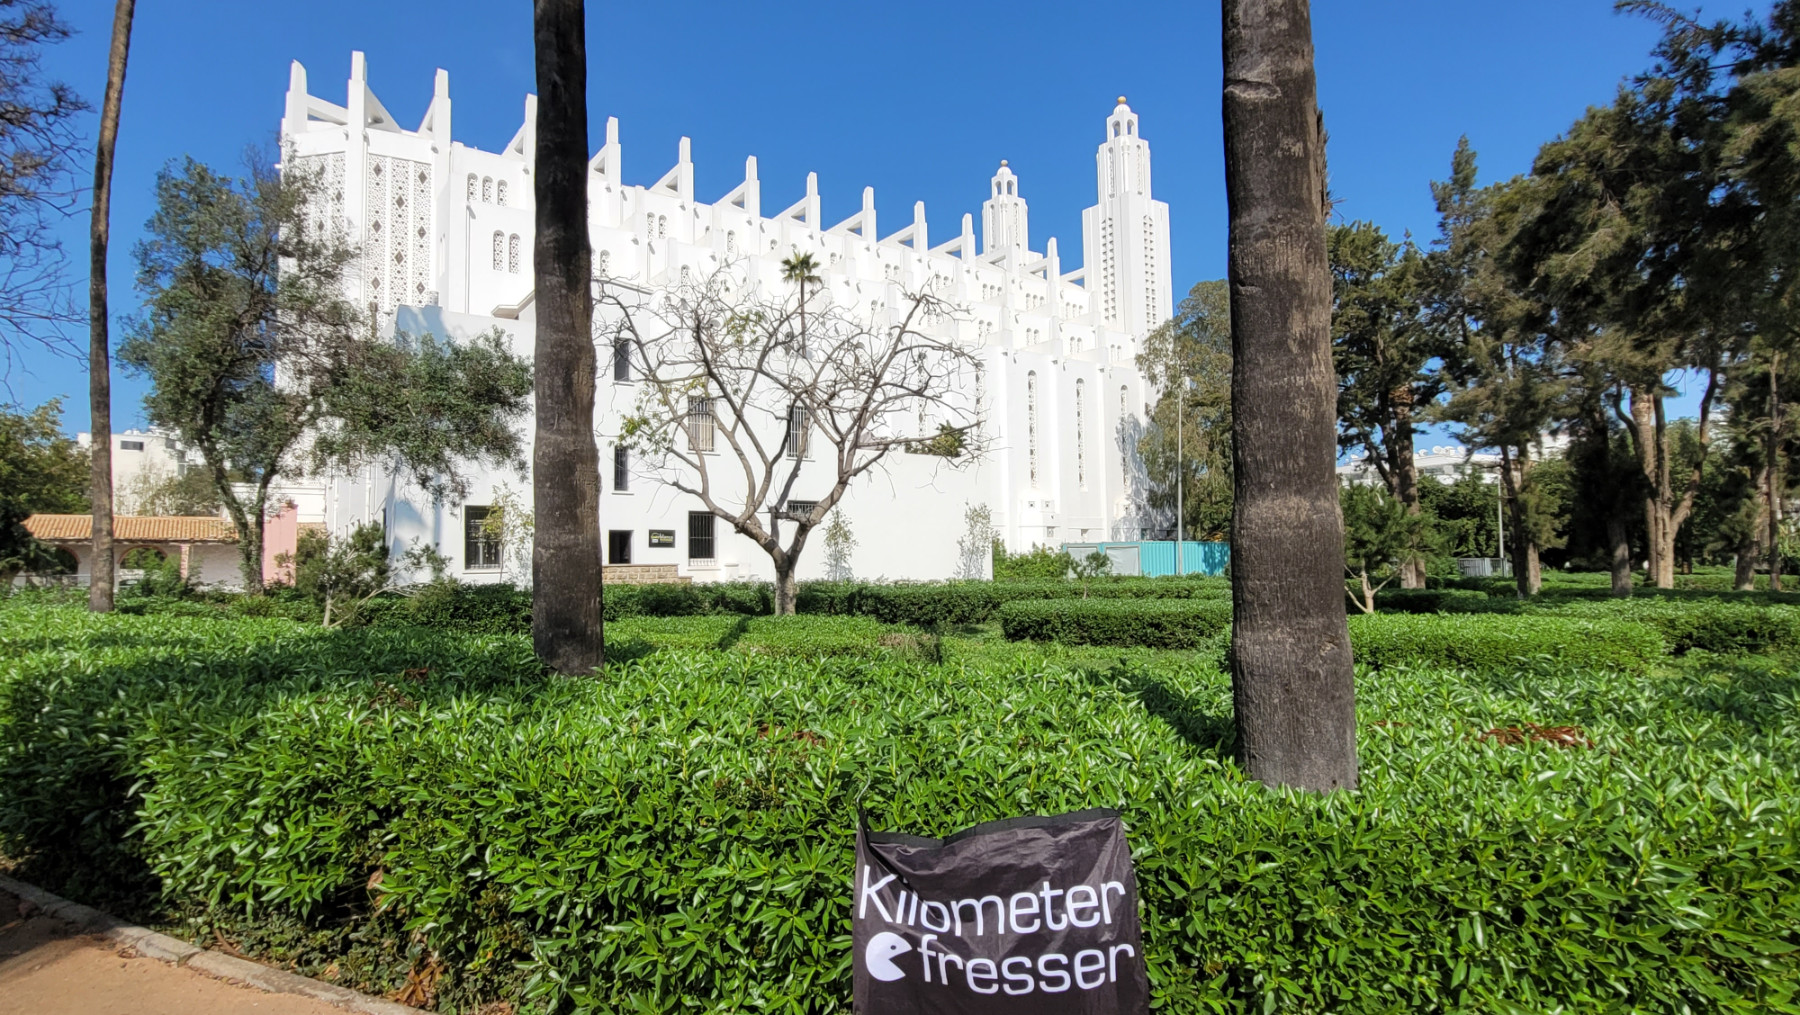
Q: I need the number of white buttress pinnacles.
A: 13